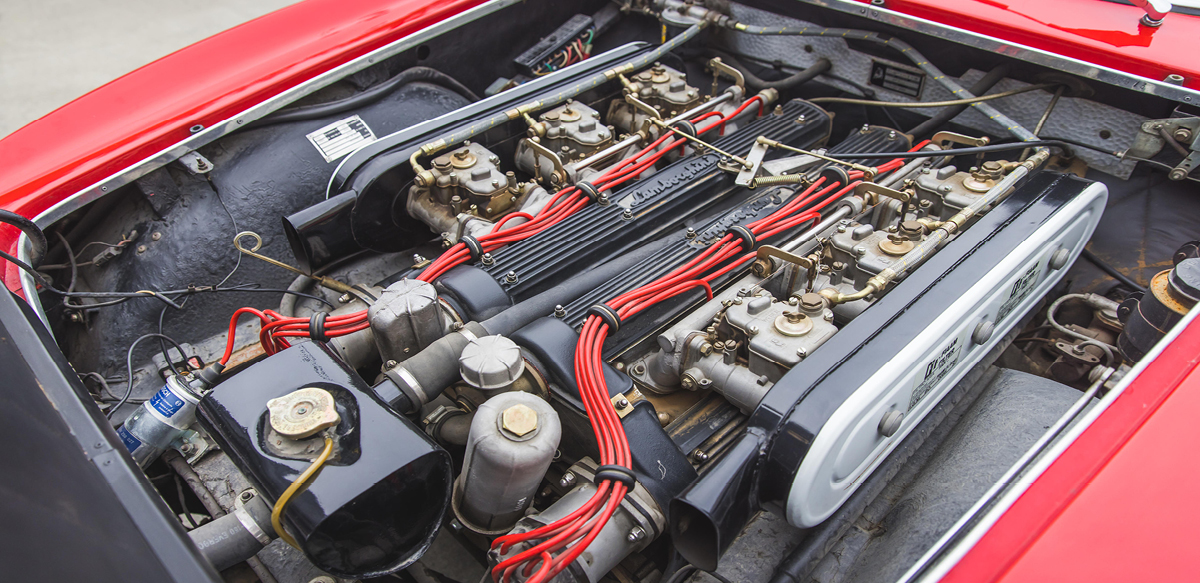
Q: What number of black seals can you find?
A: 8